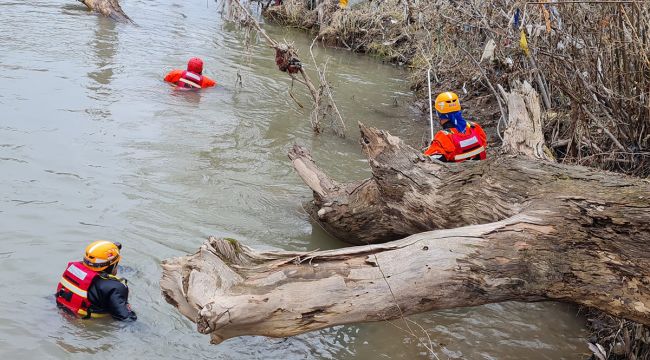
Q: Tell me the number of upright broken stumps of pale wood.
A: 1